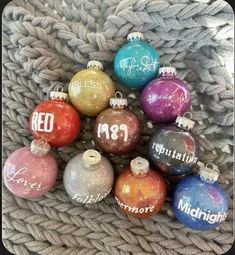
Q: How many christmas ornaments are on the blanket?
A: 10